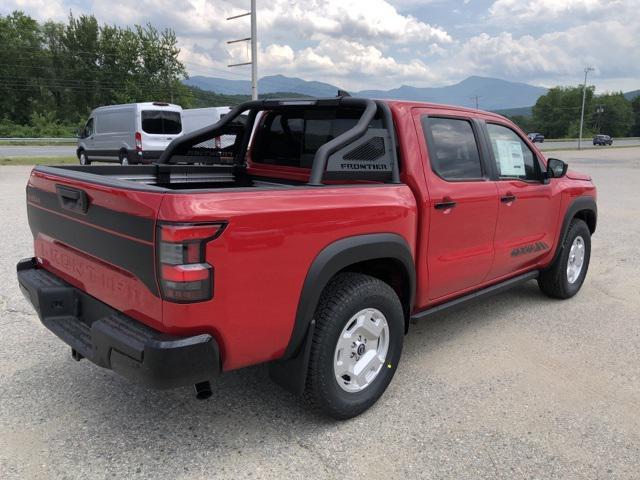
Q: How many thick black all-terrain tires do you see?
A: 2